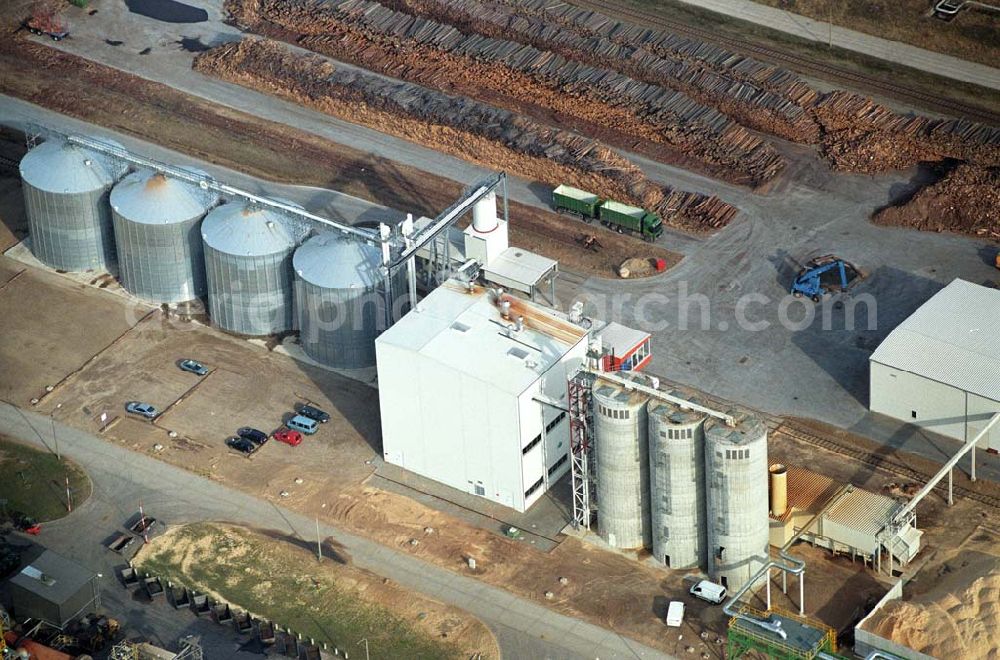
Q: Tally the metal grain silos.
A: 4